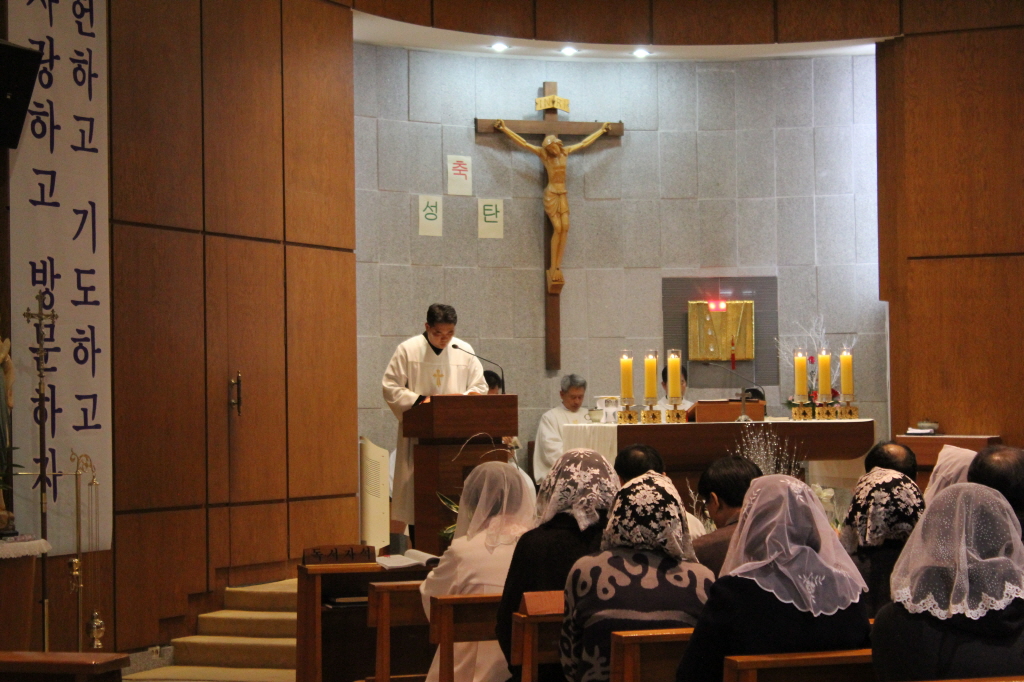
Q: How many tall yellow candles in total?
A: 6